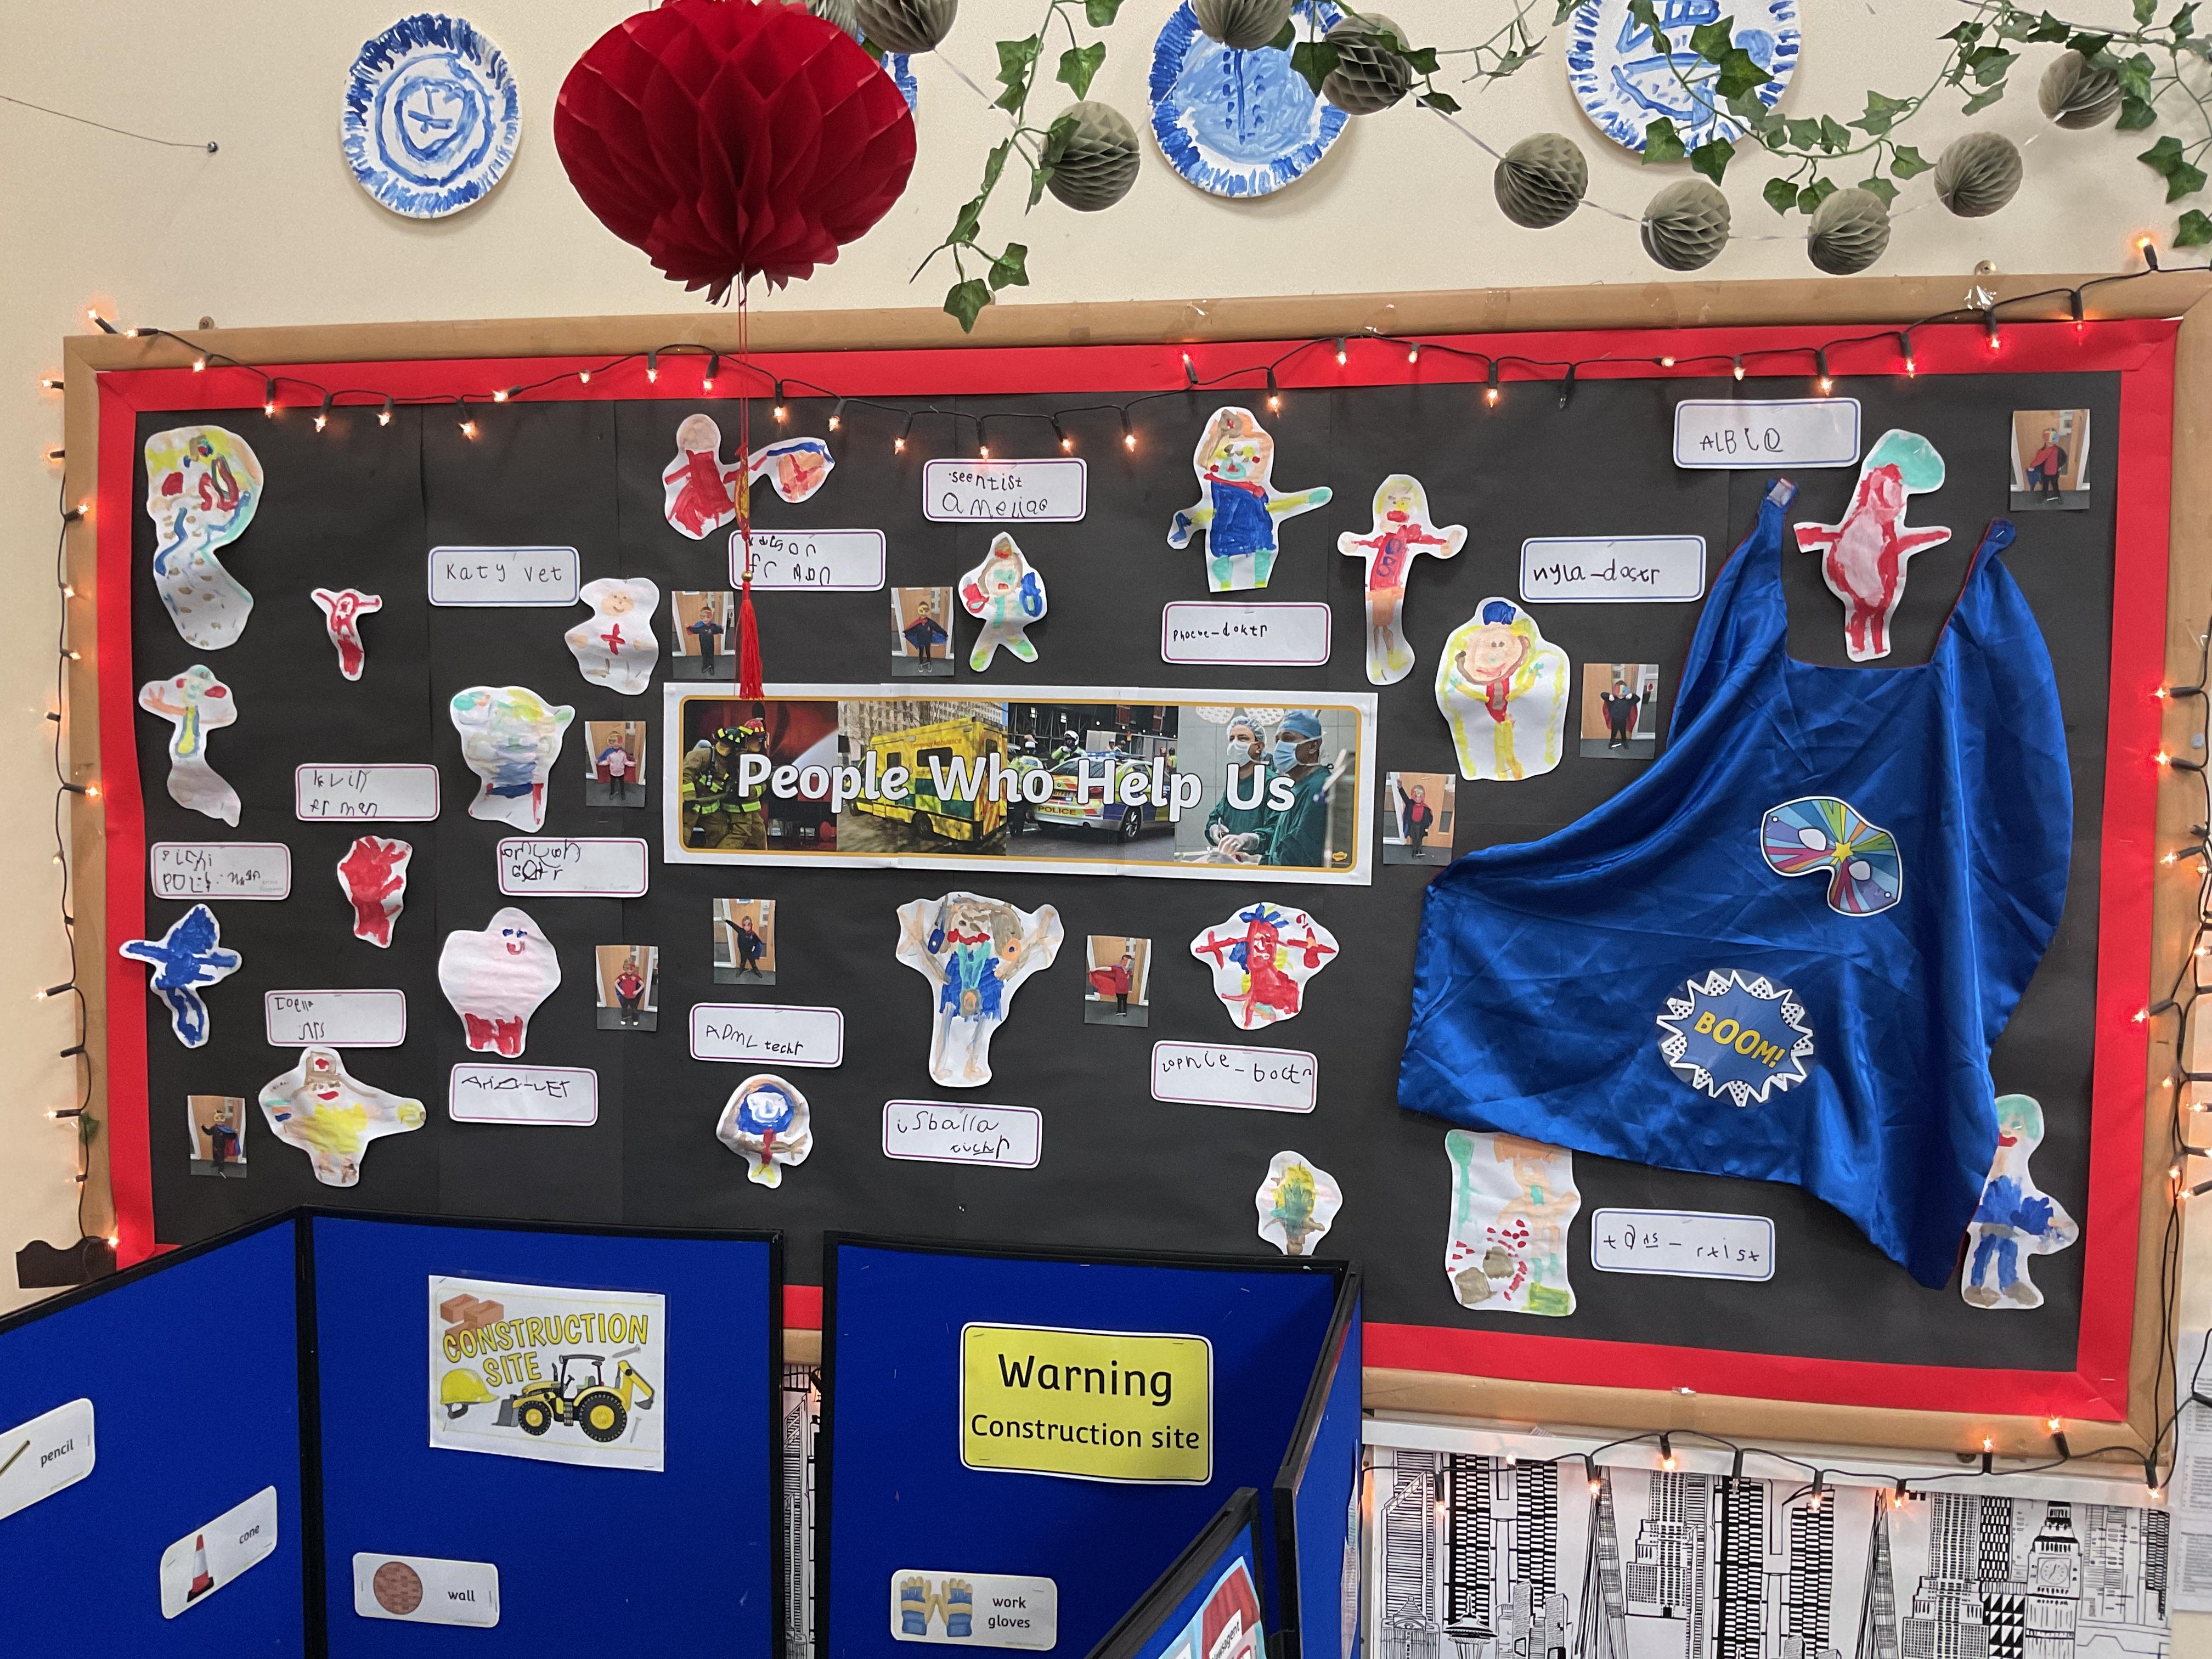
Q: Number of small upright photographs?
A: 10